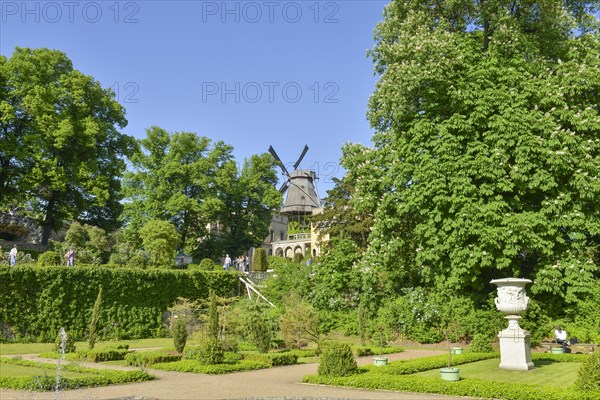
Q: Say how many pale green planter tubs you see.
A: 4